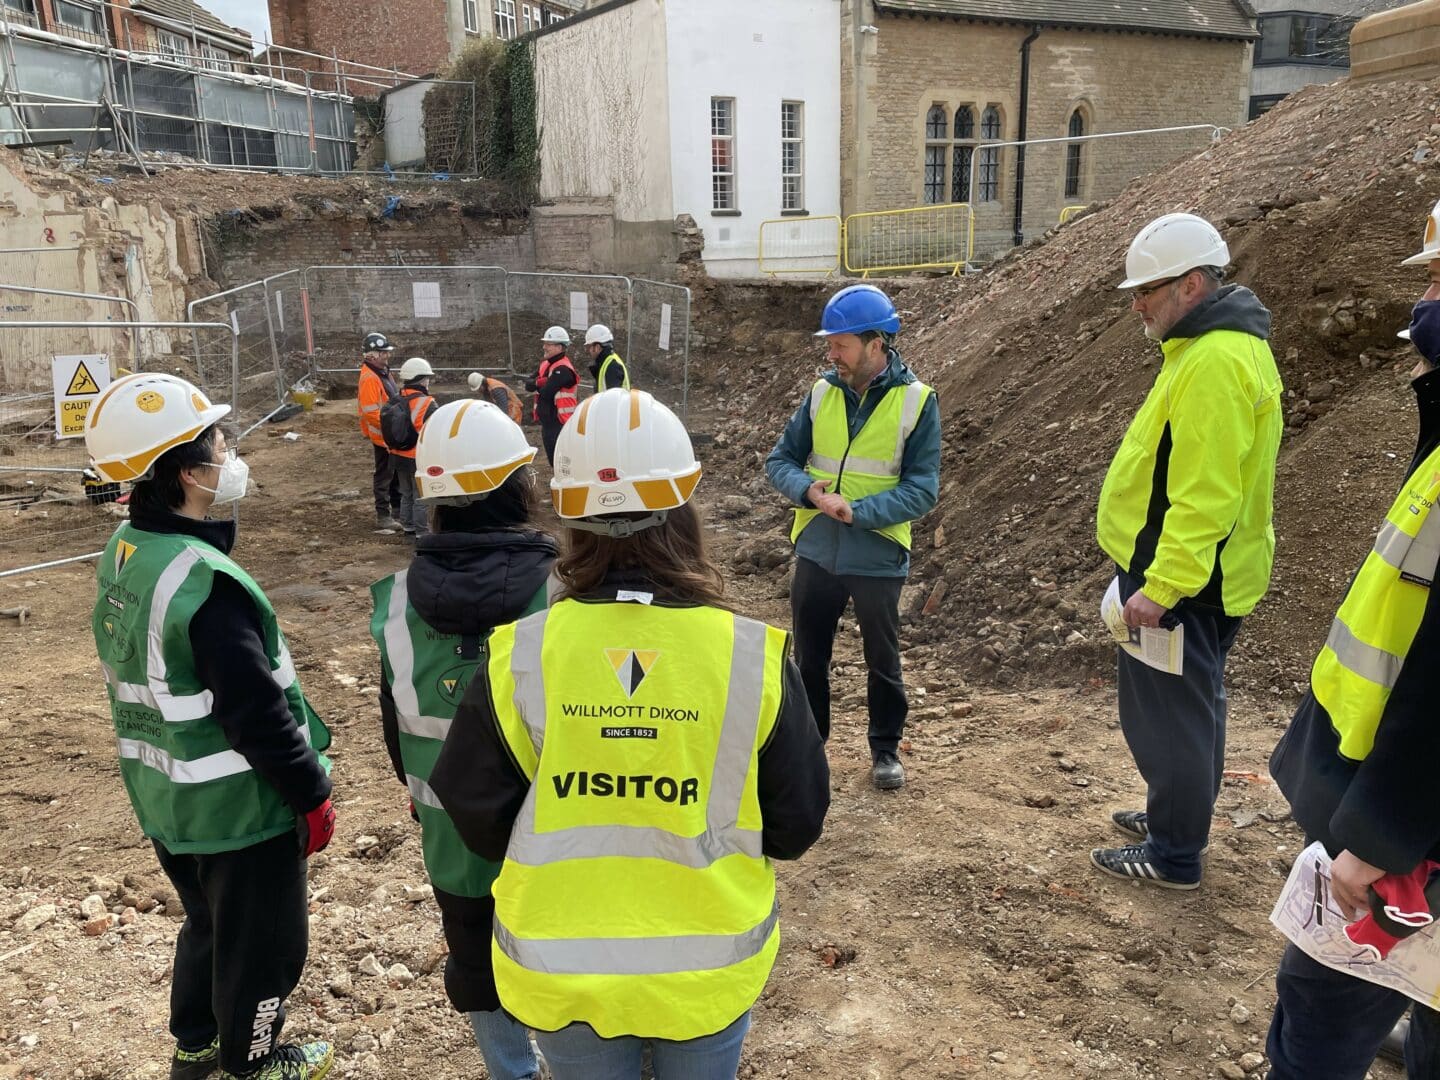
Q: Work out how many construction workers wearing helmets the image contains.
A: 11